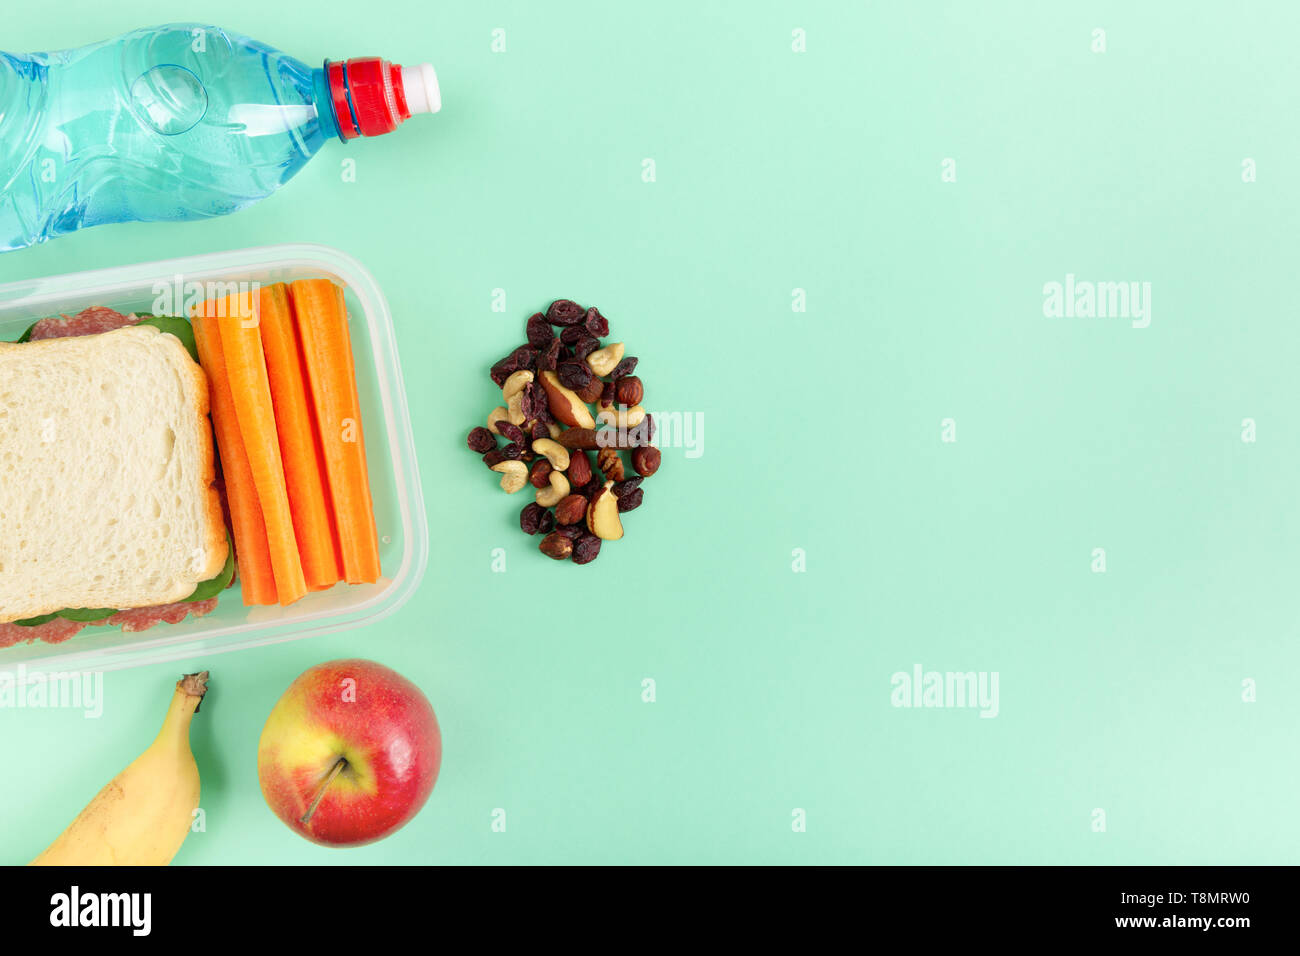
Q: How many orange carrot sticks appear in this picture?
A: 4